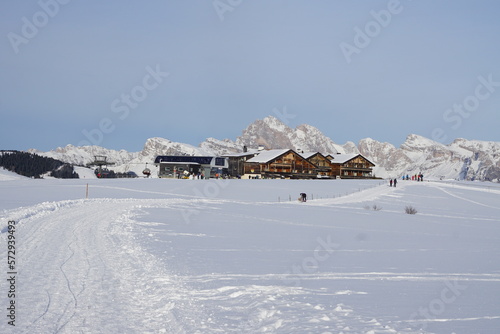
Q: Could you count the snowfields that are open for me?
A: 1